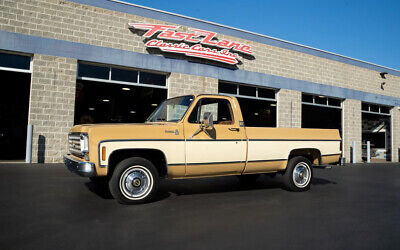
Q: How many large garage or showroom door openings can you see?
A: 5